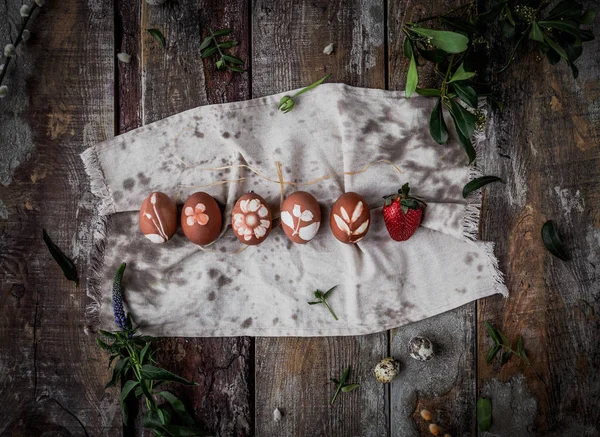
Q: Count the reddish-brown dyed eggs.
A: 5